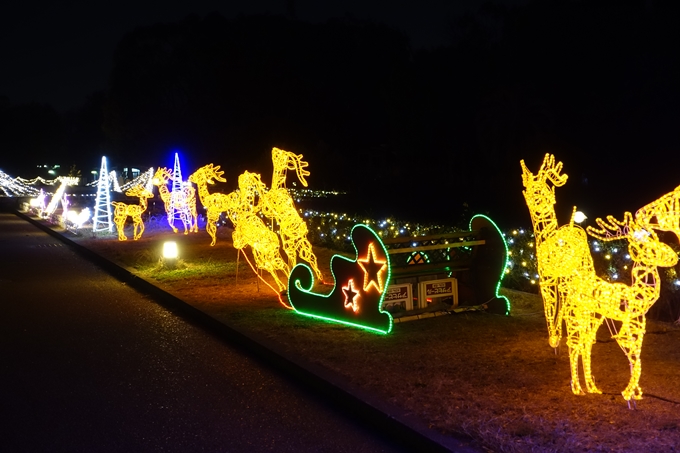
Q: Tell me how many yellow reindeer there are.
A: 8